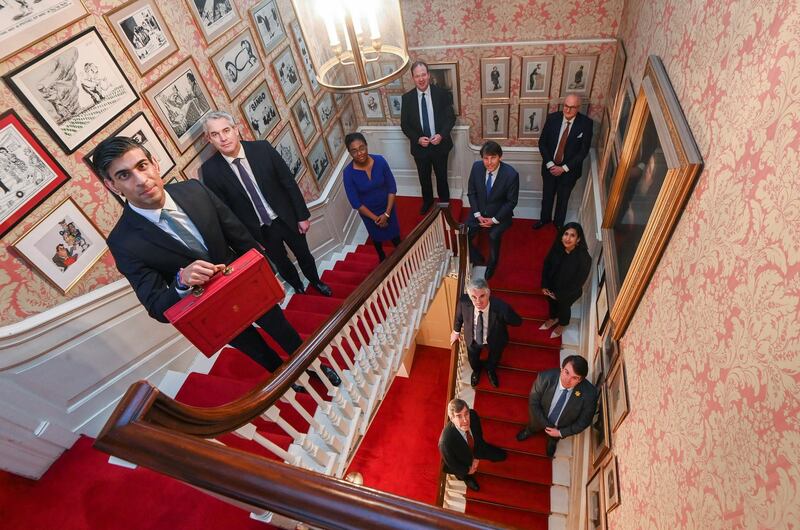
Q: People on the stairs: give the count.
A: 10